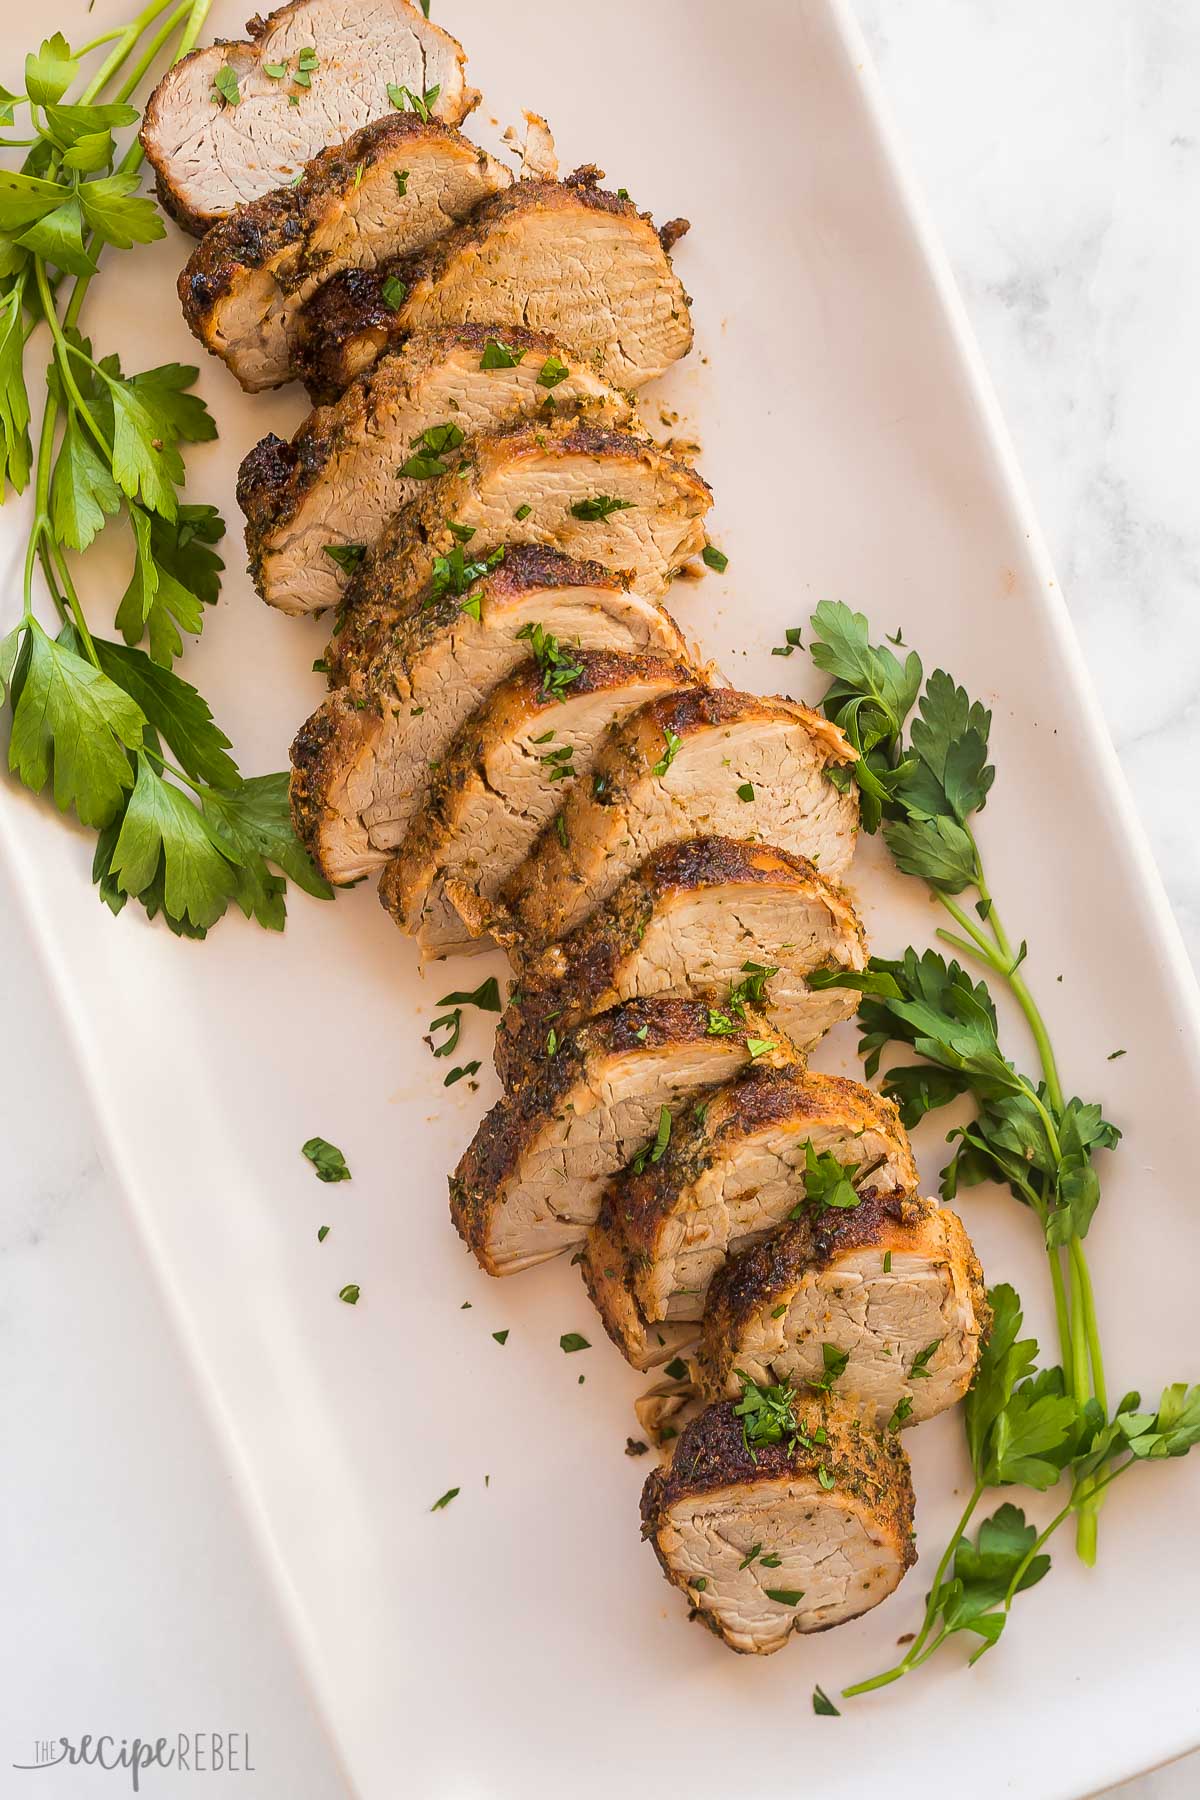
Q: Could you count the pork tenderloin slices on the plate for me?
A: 13